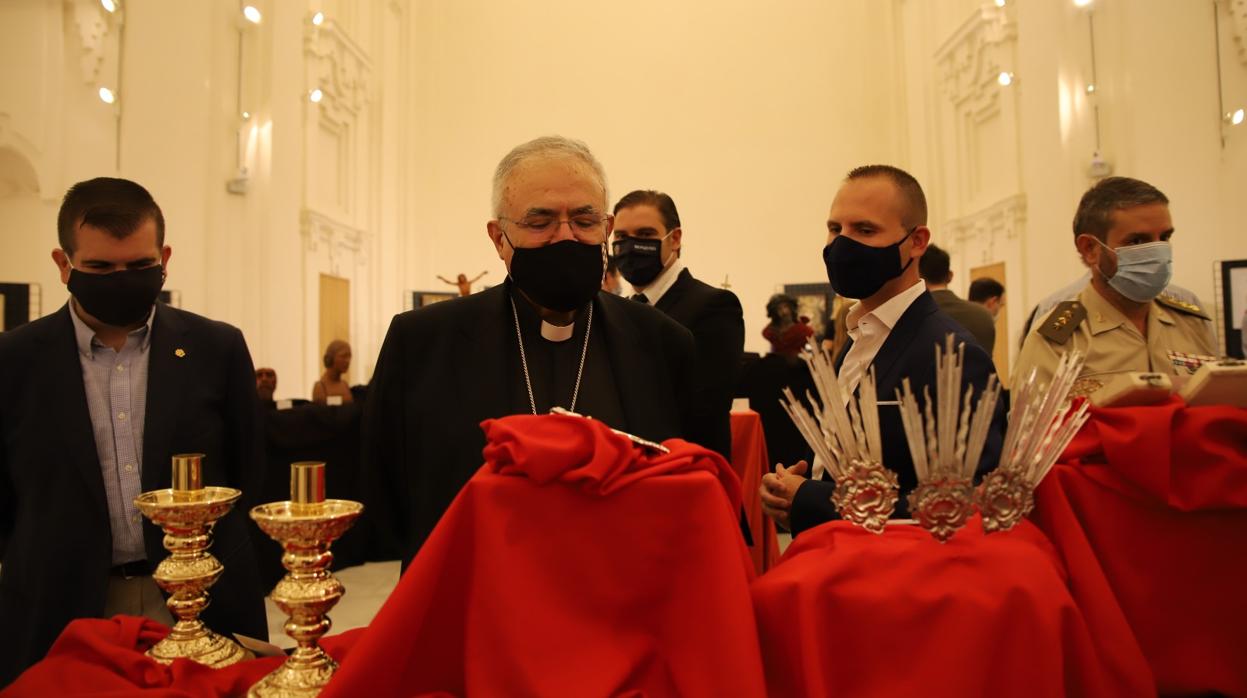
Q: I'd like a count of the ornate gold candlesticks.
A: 2